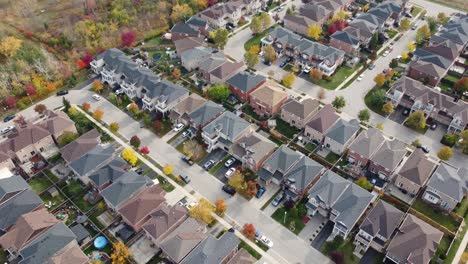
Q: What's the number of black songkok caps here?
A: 0